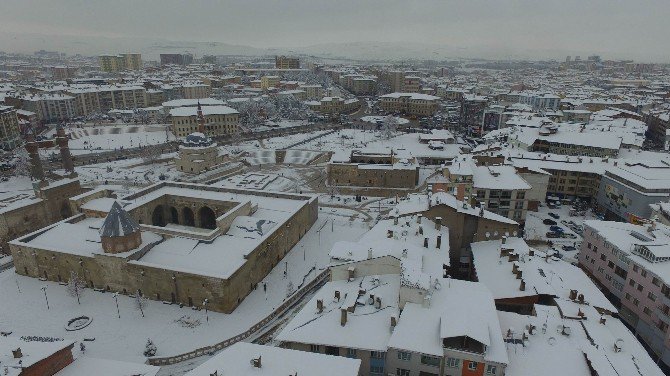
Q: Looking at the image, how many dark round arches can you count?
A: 4